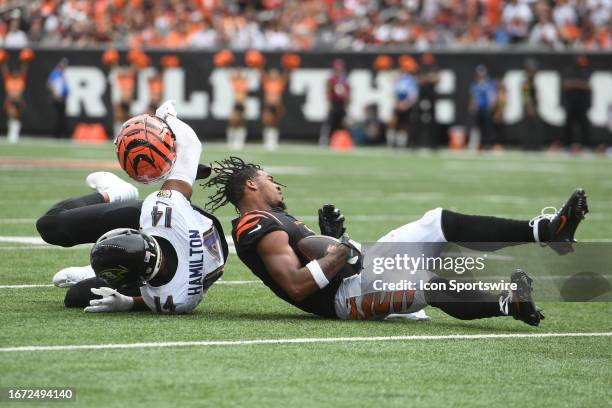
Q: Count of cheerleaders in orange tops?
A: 5